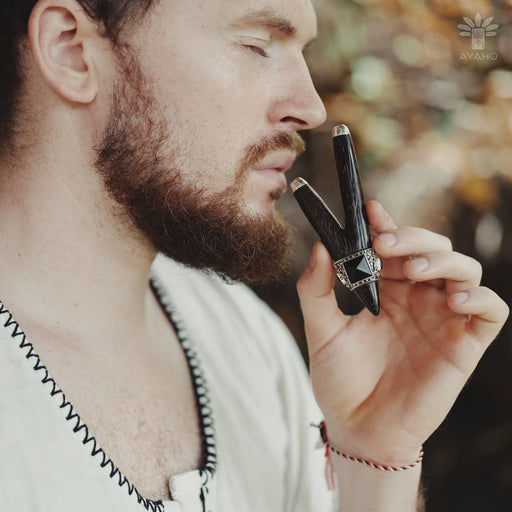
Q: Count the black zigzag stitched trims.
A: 2